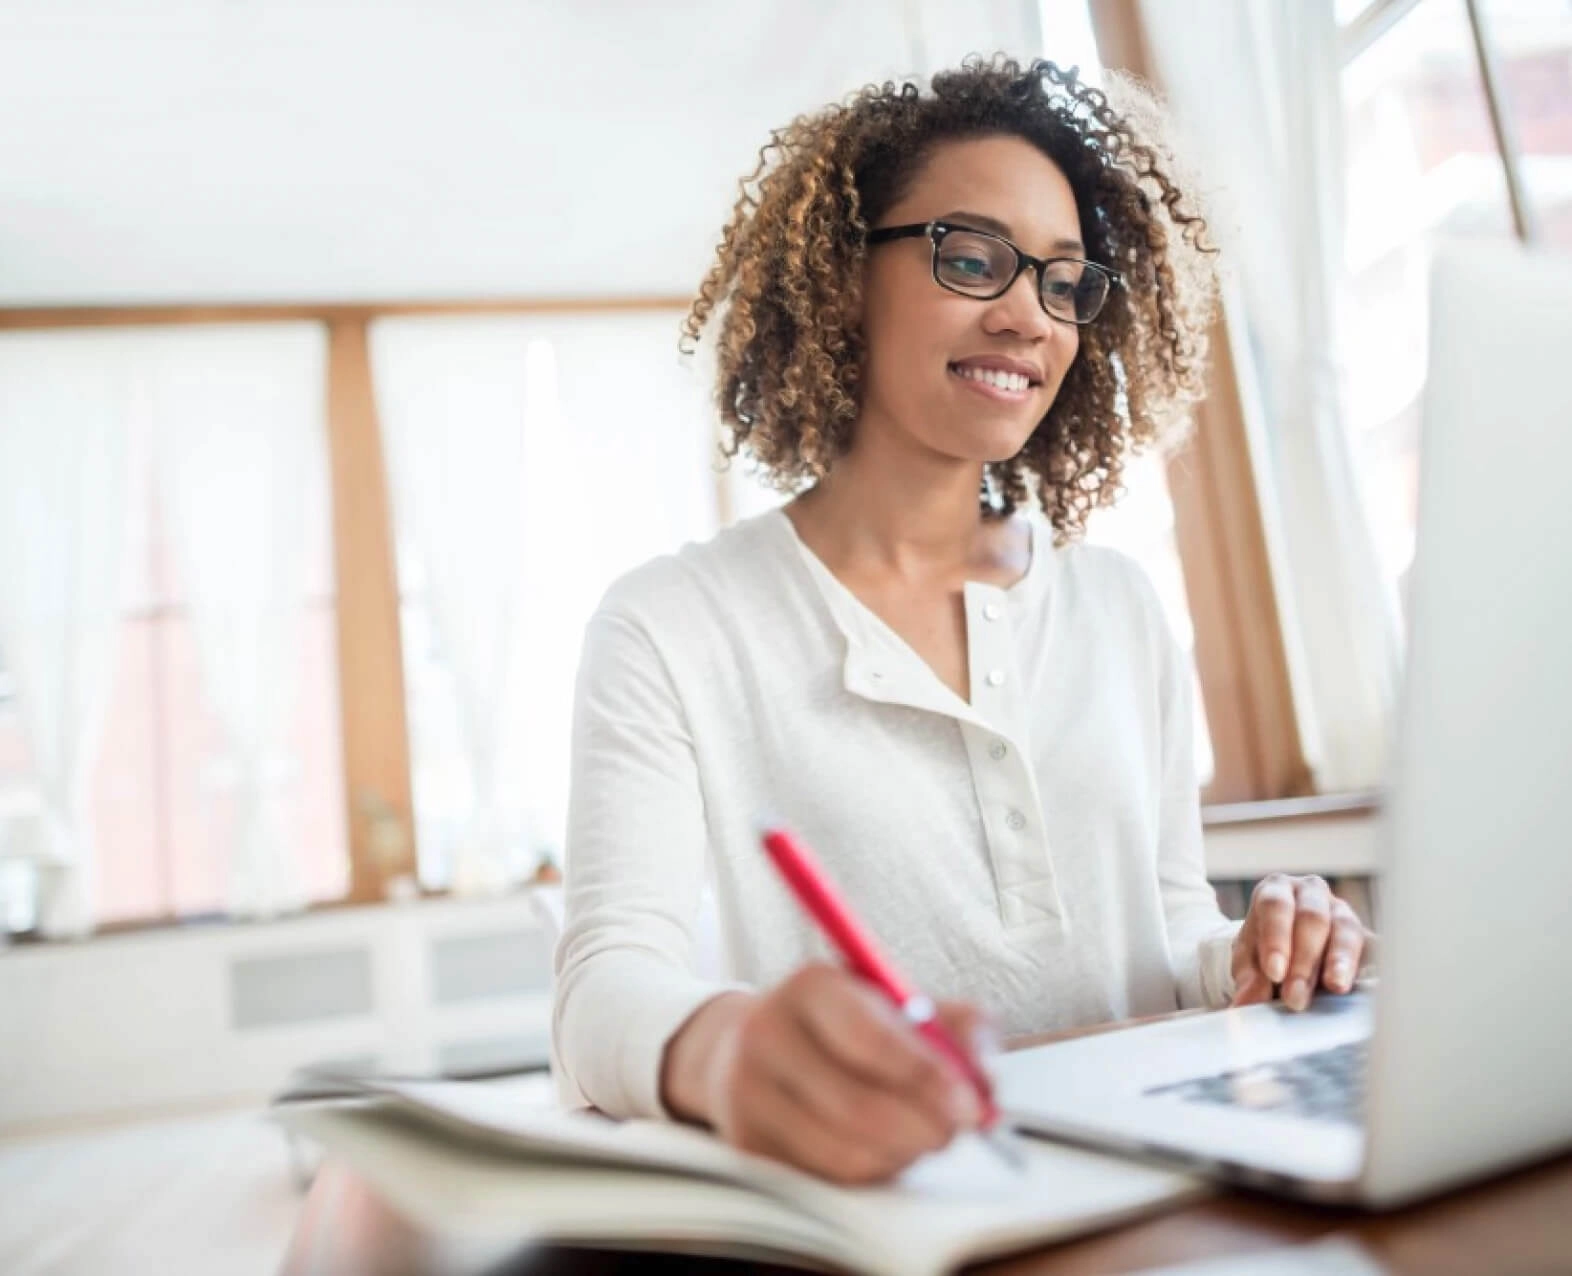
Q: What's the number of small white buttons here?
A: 4